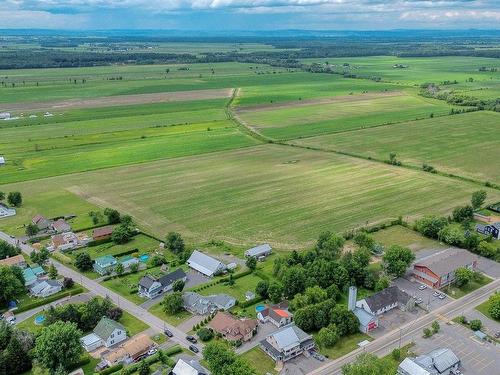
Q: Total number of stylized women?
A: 0